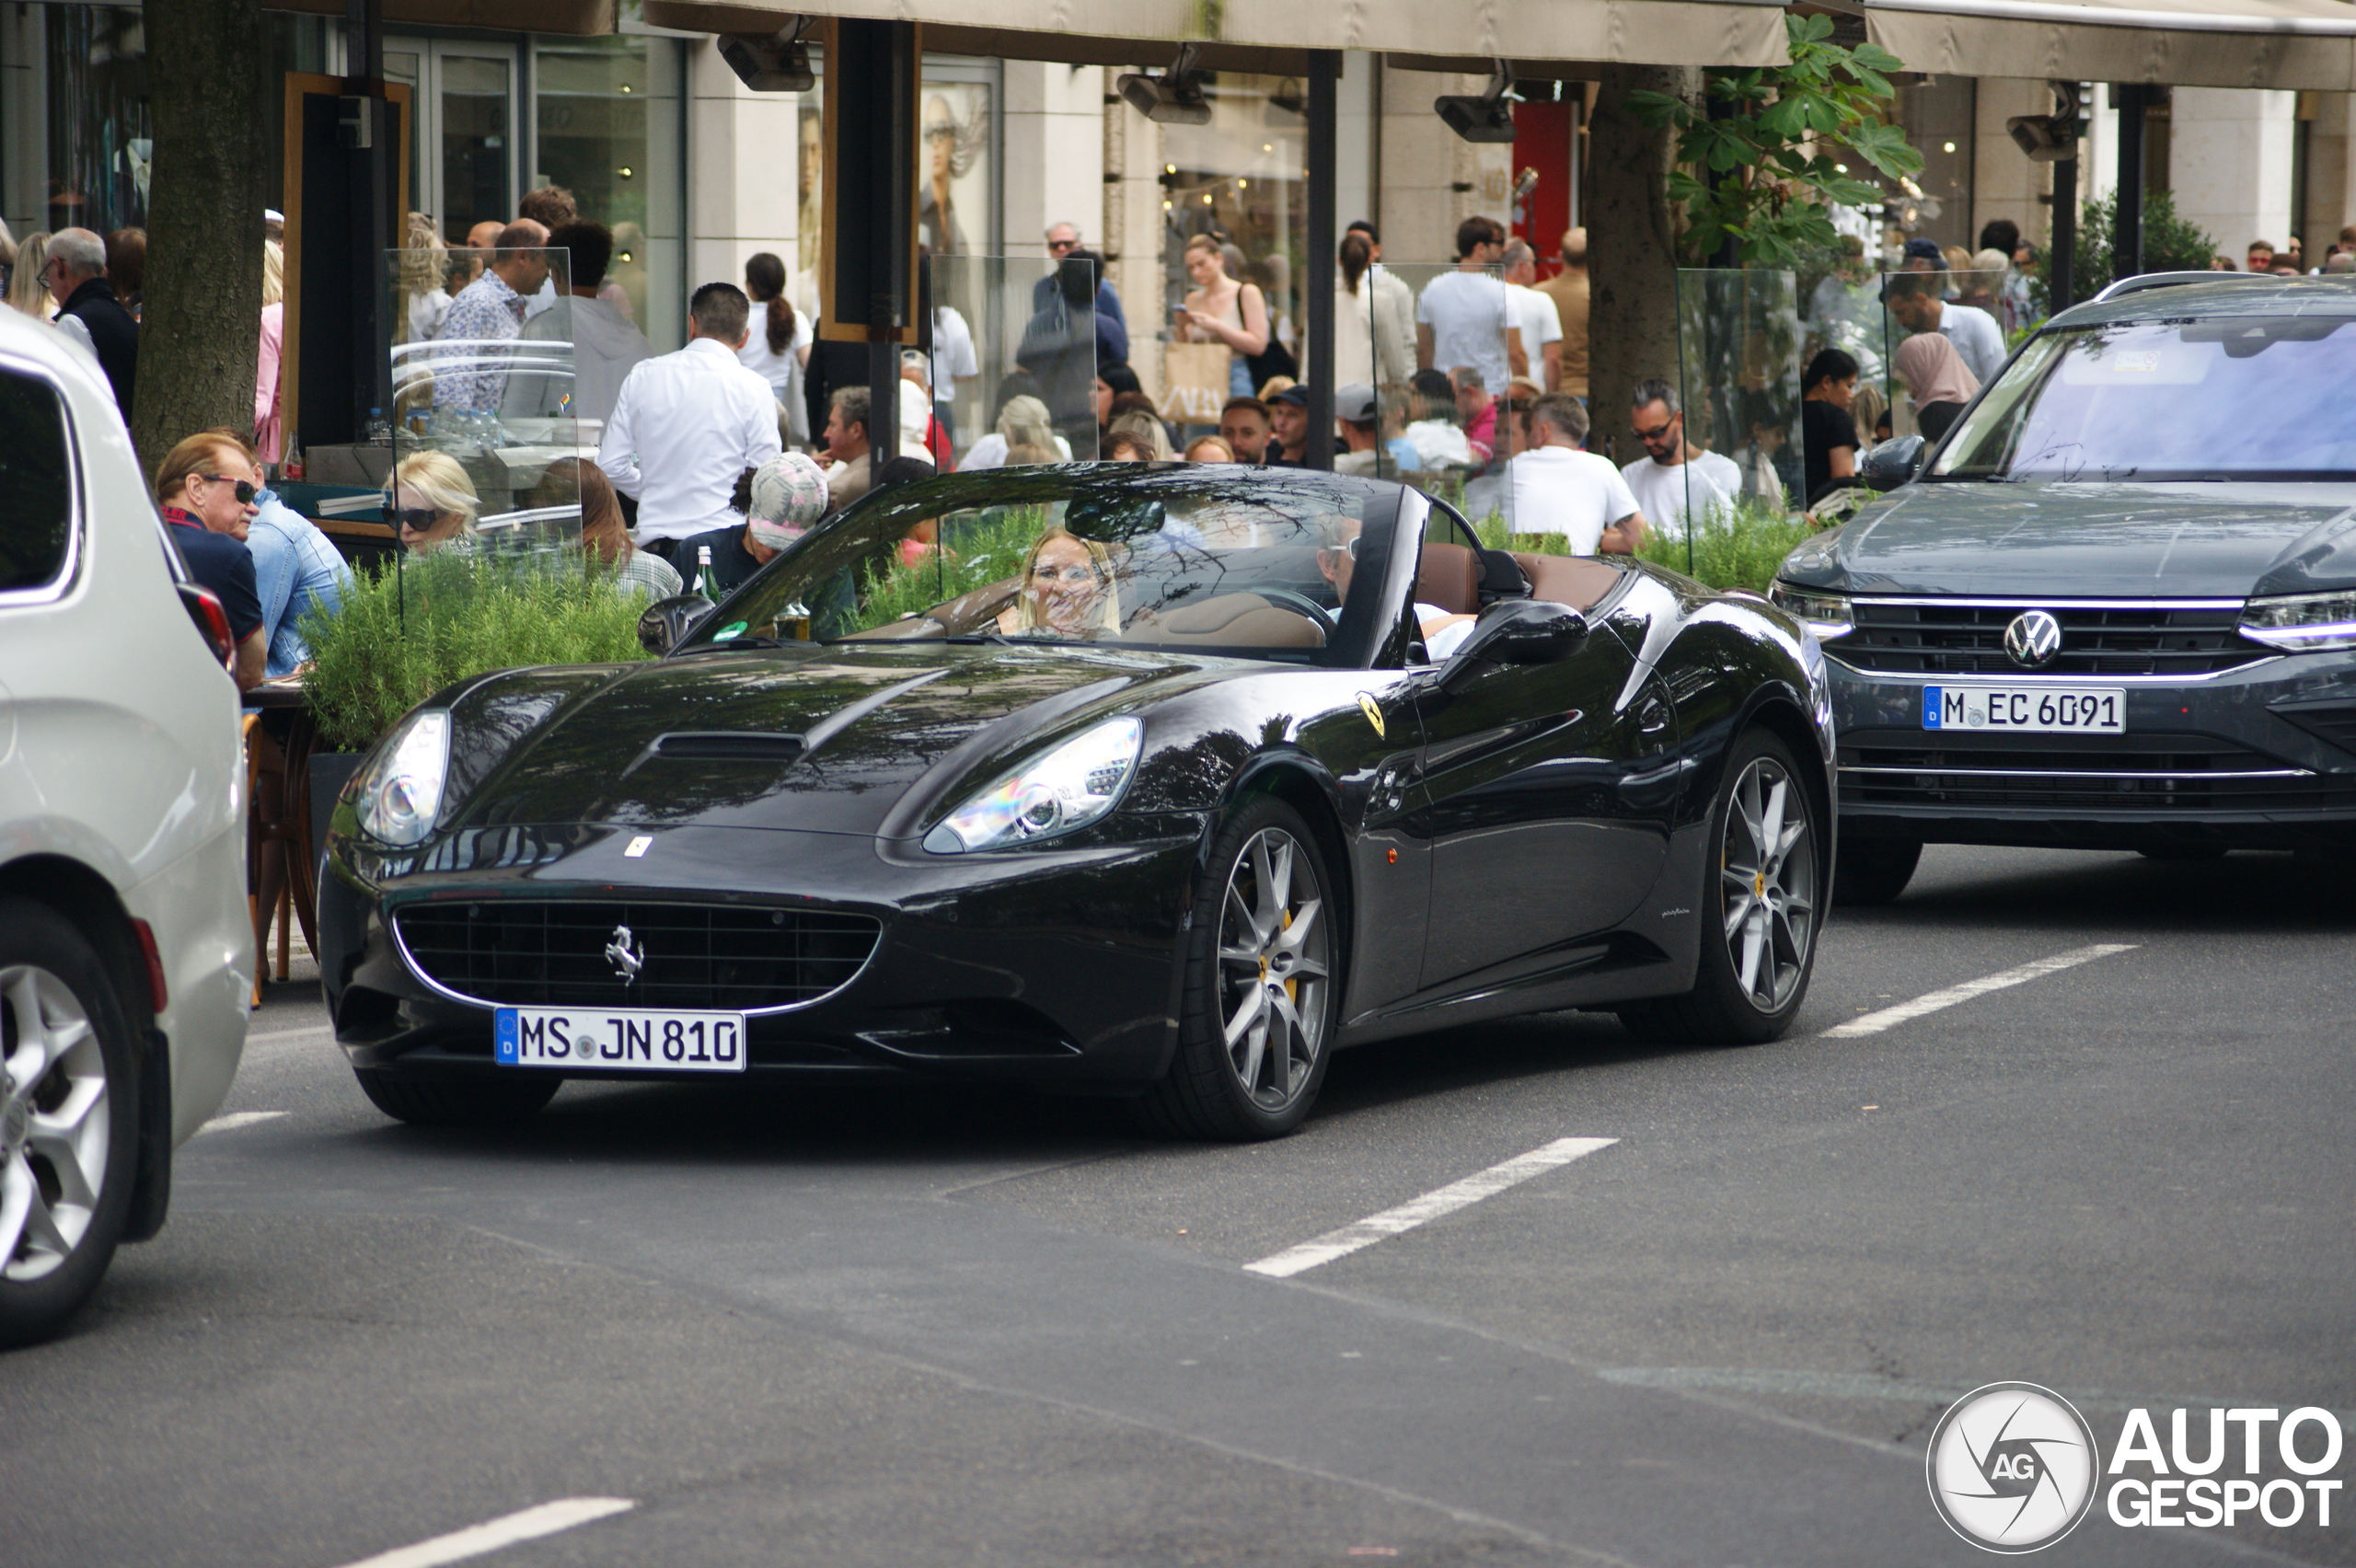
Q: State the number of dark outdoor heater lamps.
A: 4